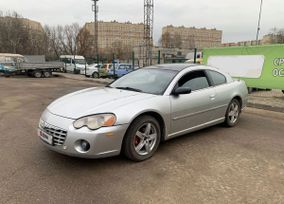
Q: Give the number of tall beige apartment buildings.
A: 3